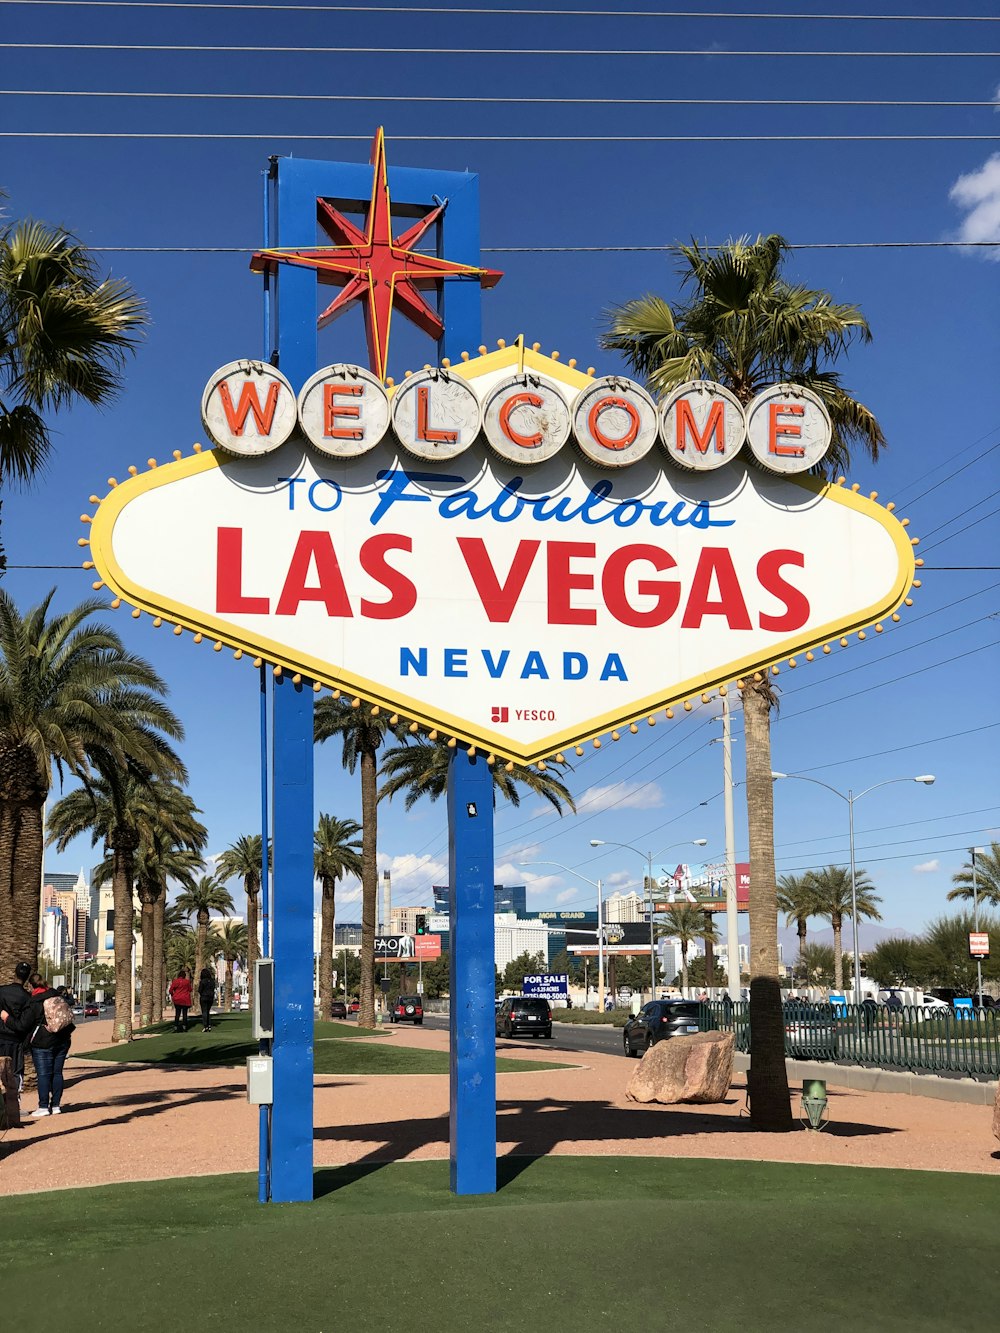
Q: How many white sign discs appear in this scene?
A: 7